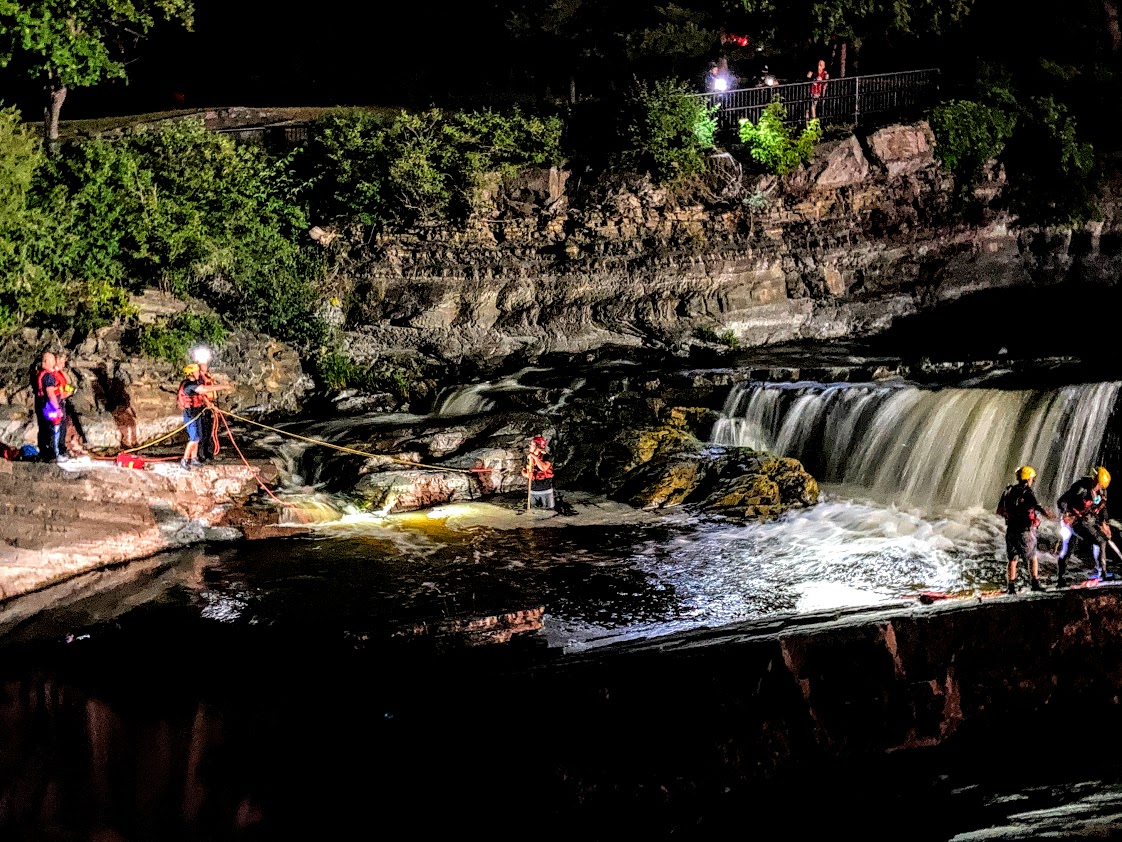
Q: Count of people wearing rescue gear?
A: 7